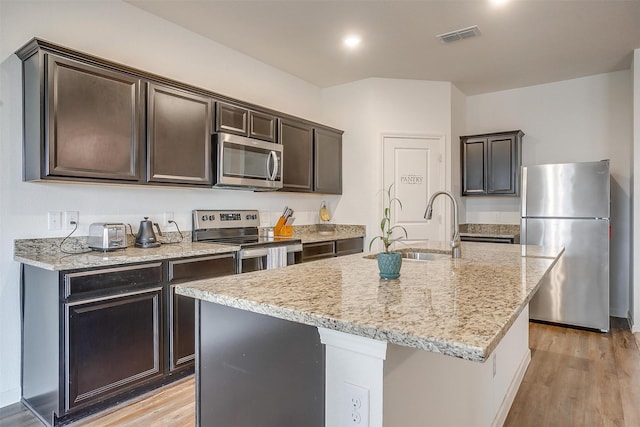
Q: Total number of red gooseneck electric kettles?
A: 0